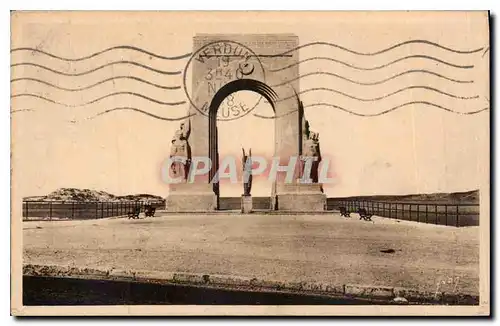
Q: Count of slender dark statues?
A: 1